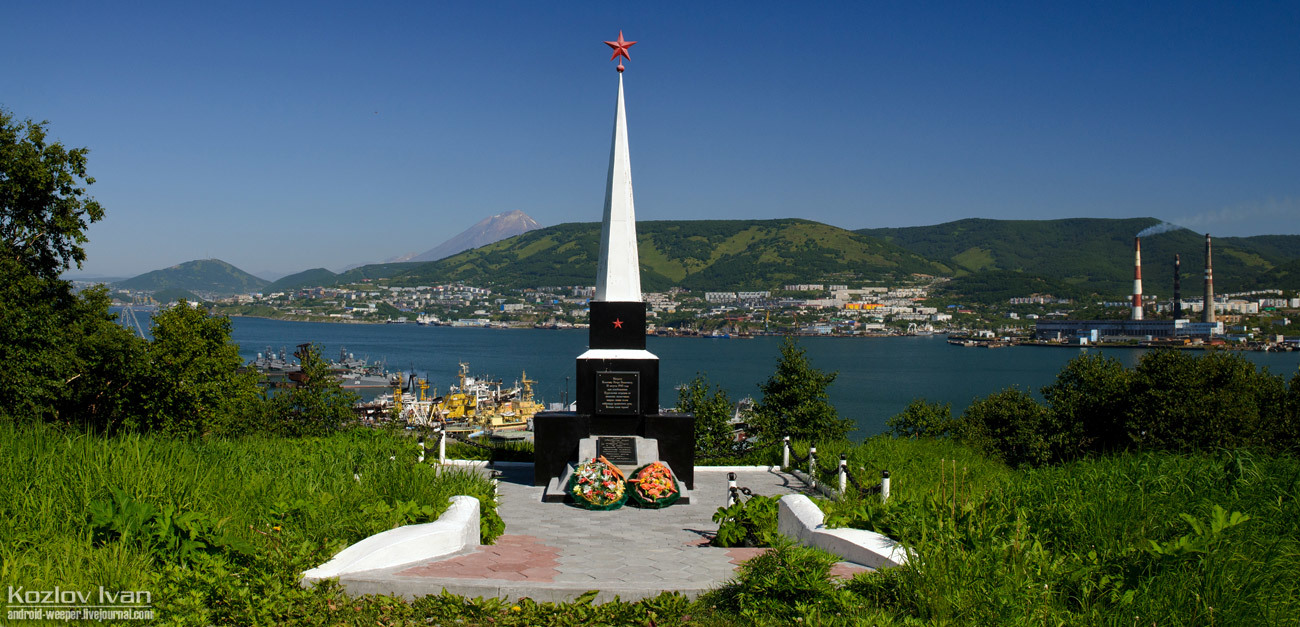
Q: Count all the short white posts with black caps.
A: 8